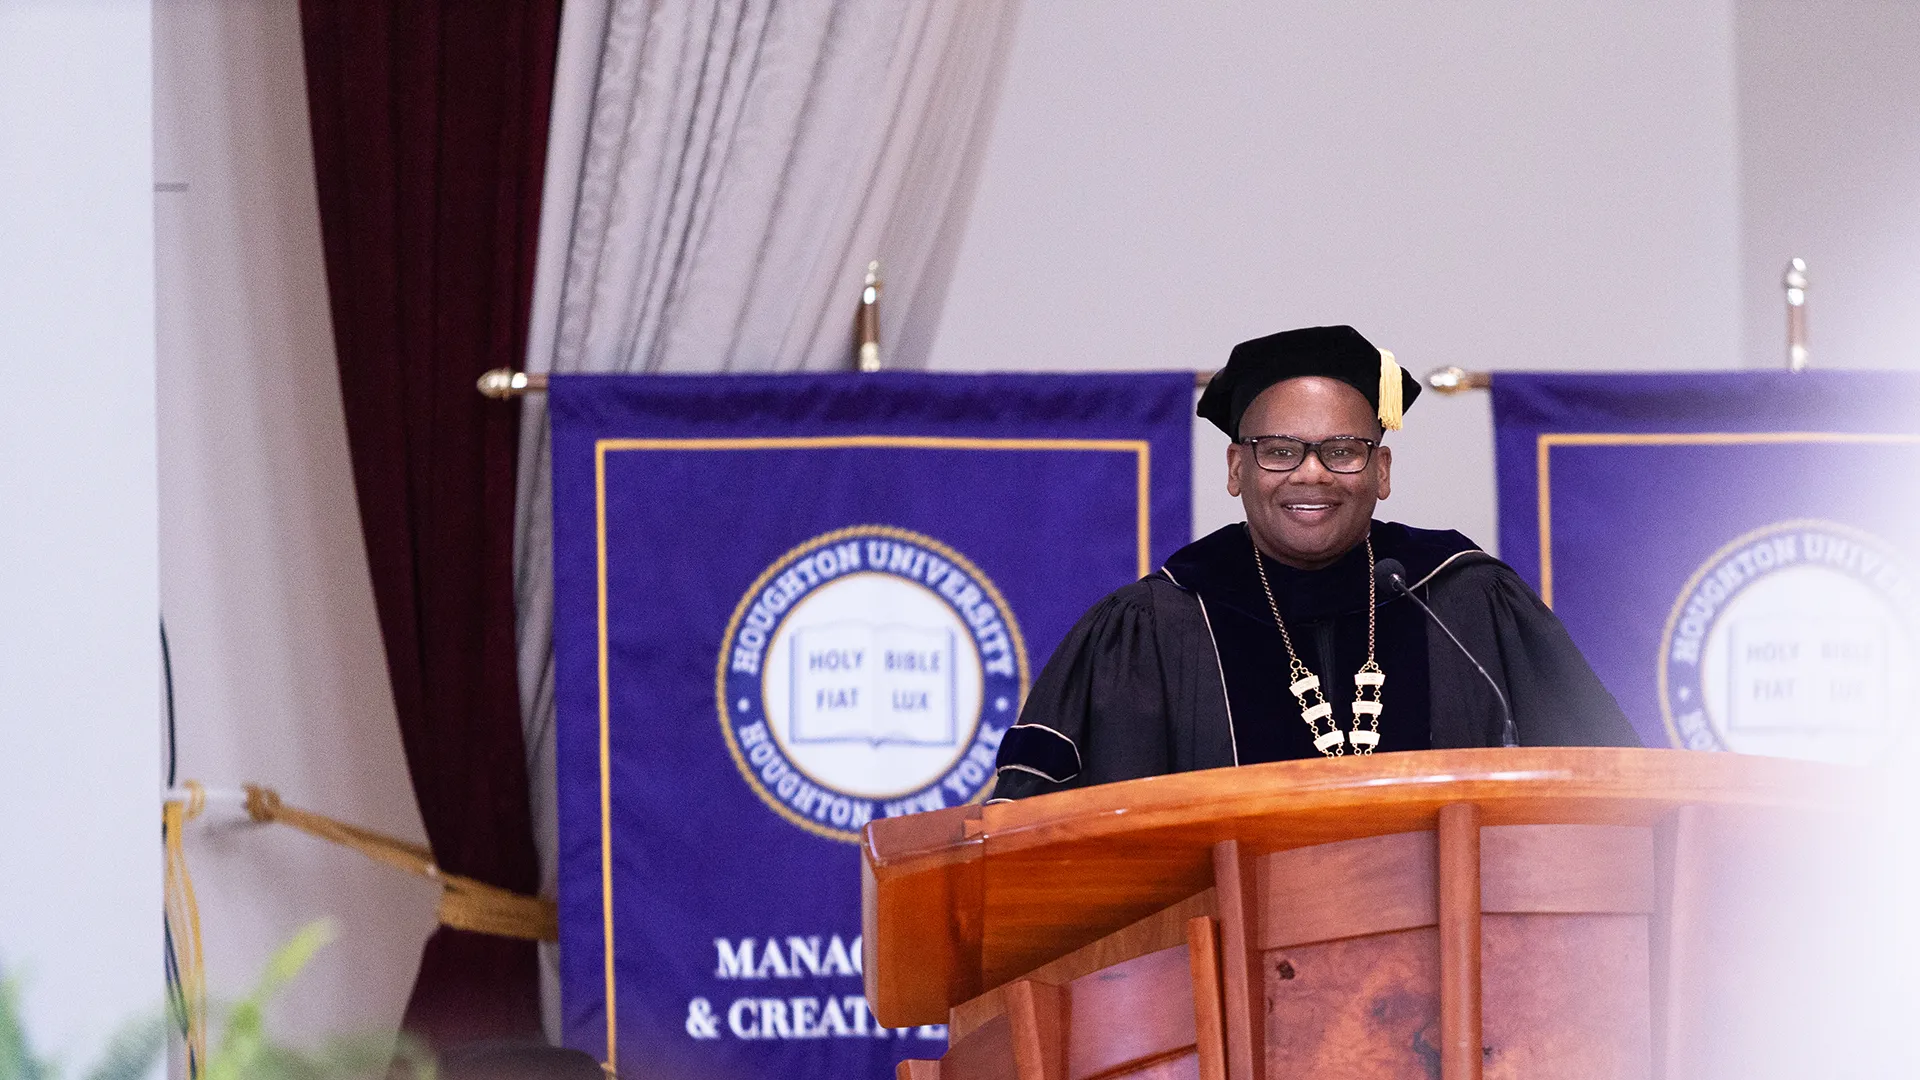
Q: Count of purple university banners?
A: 2